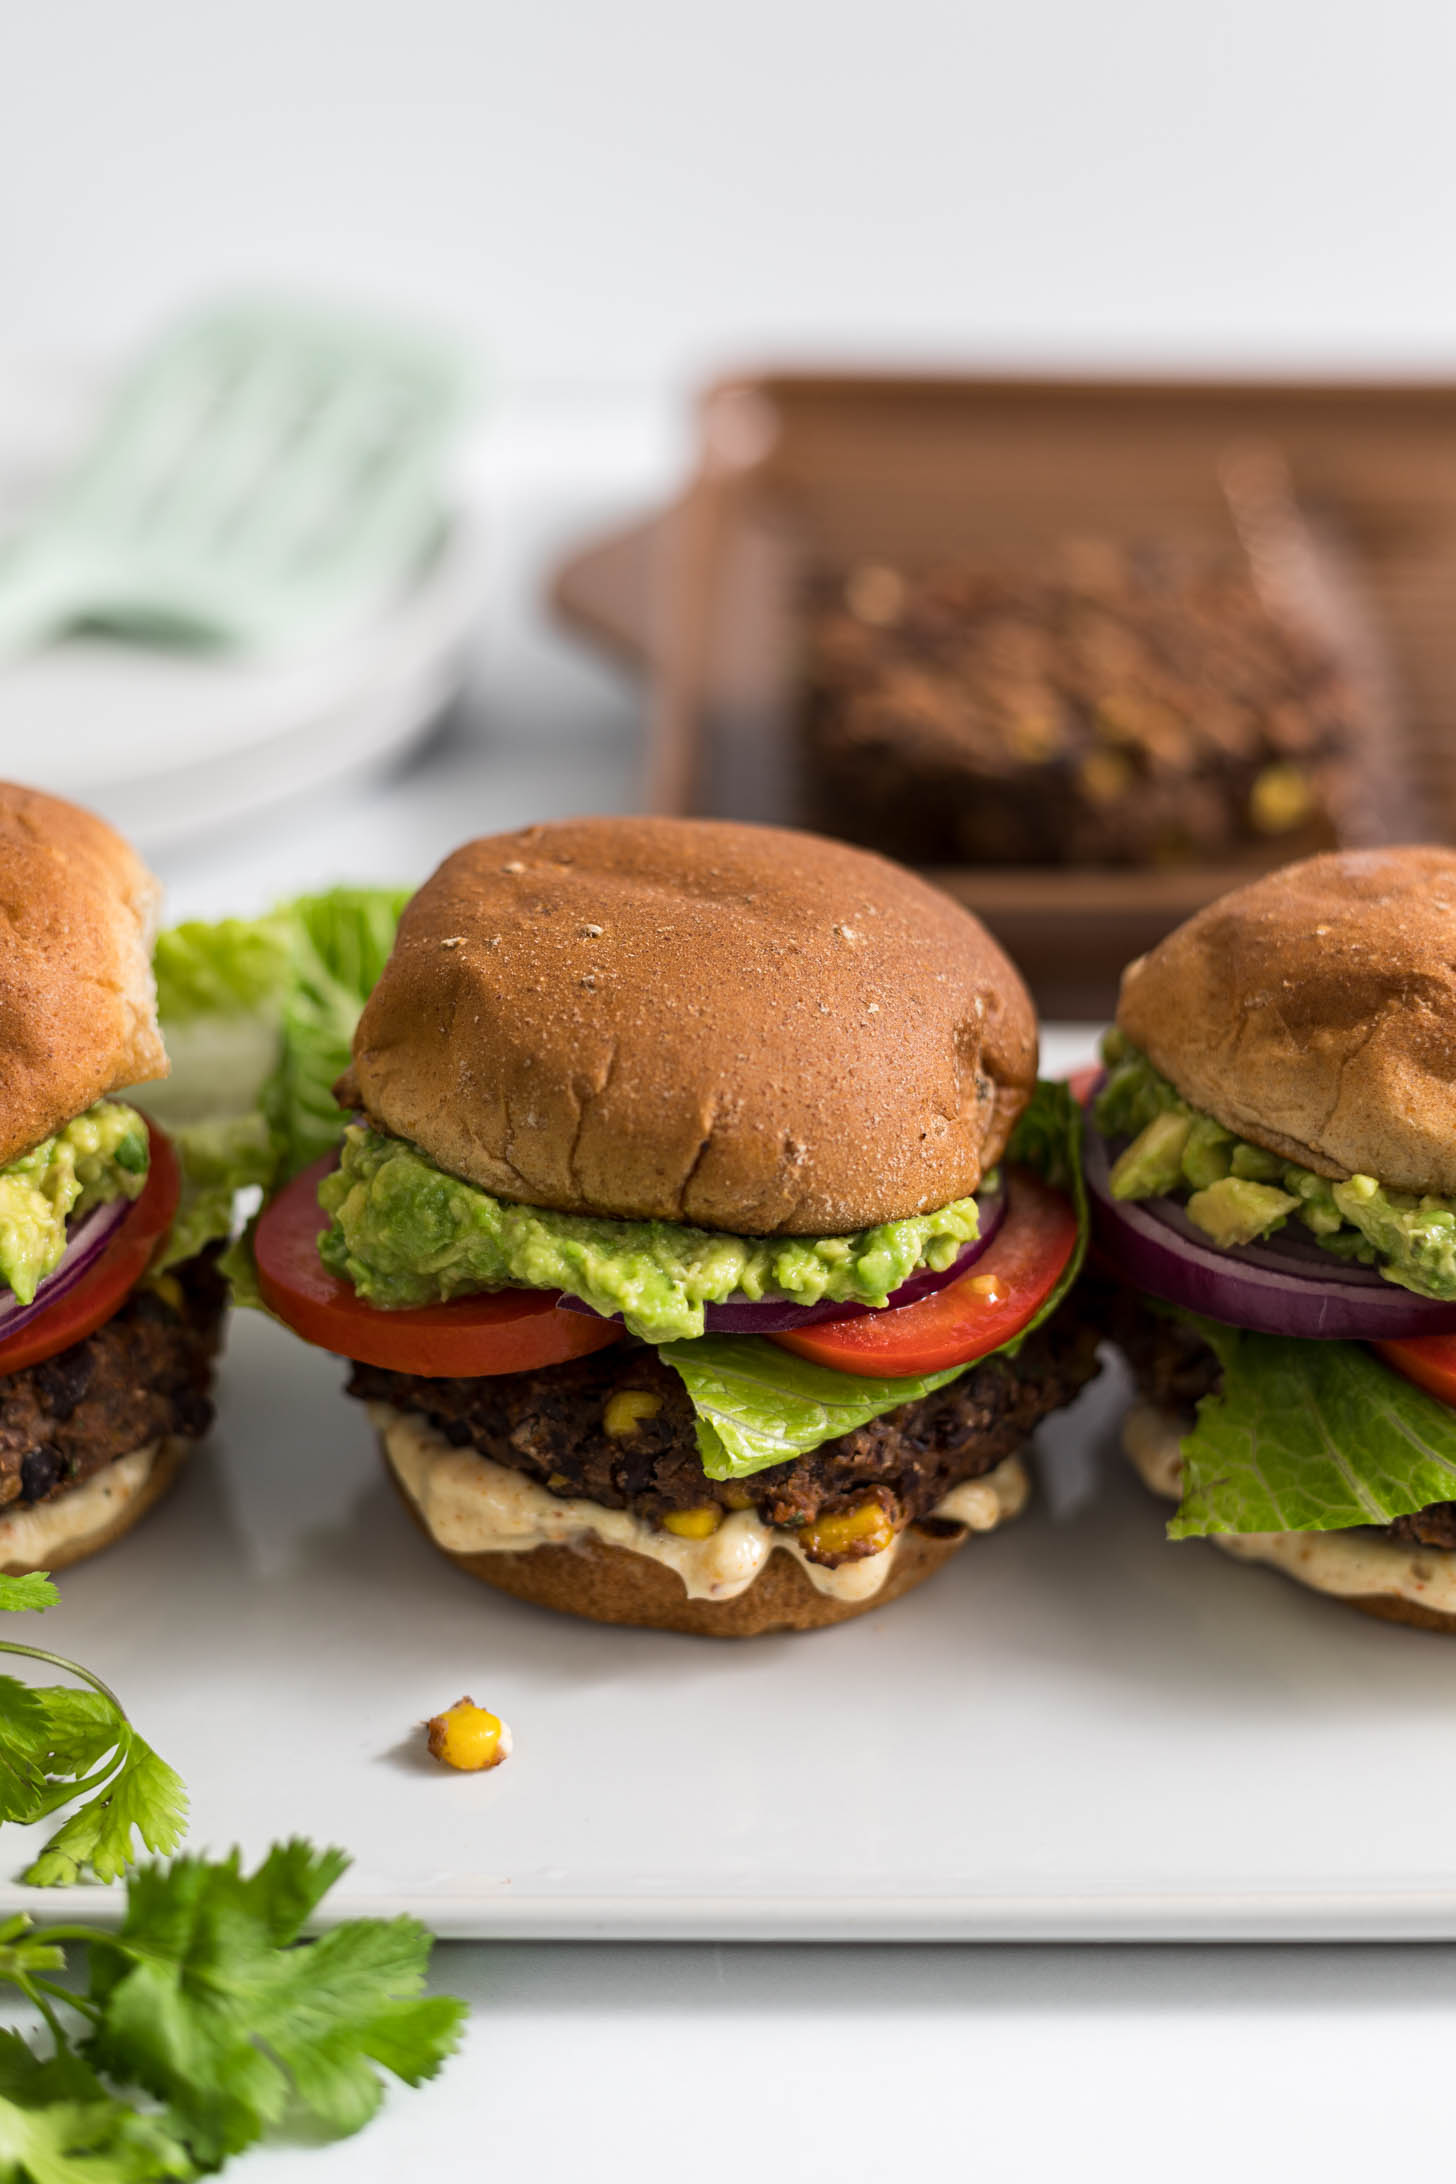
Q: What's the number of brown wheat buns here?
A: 3